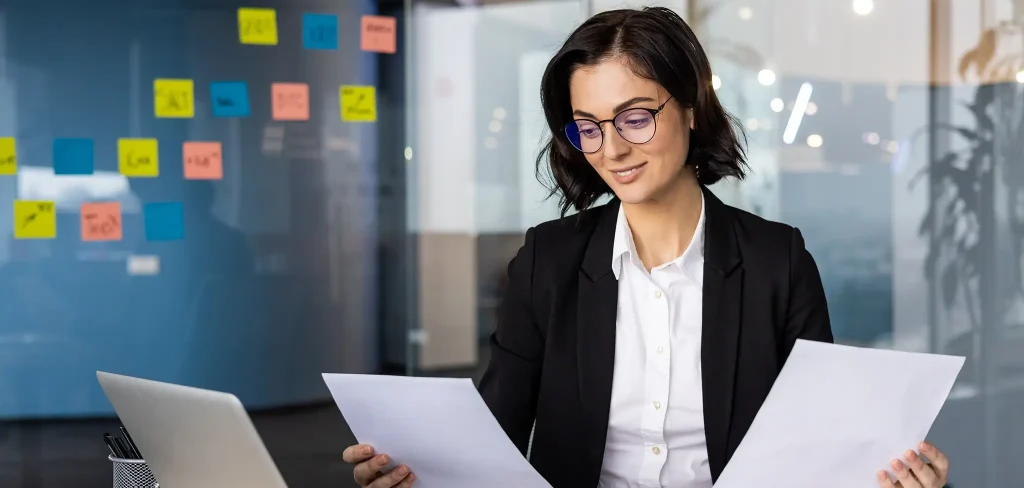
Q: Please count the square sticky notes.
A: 14